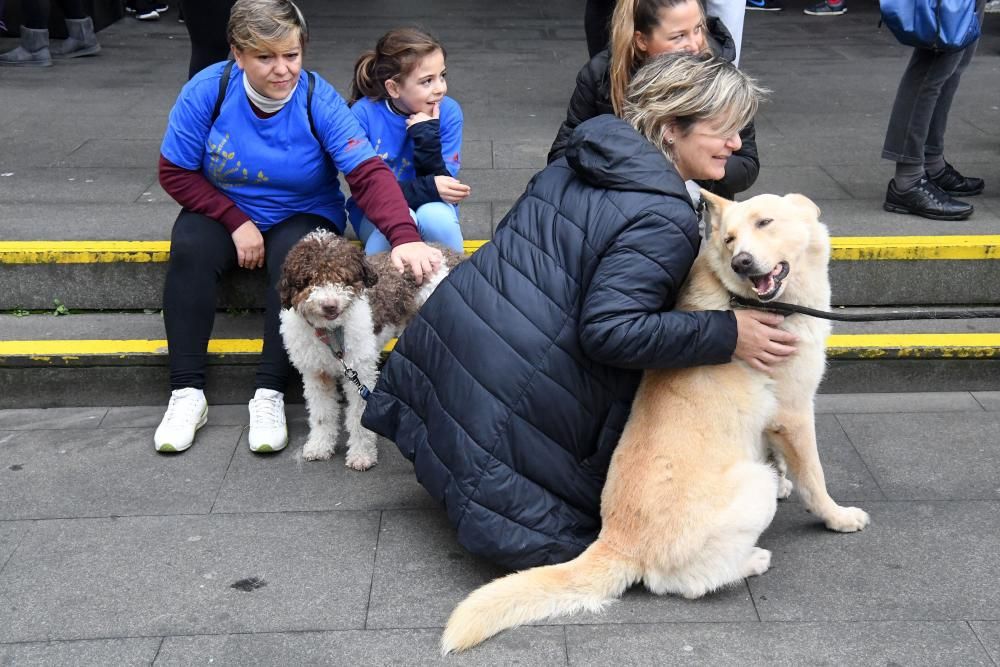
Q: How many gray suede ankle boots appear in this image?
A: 2